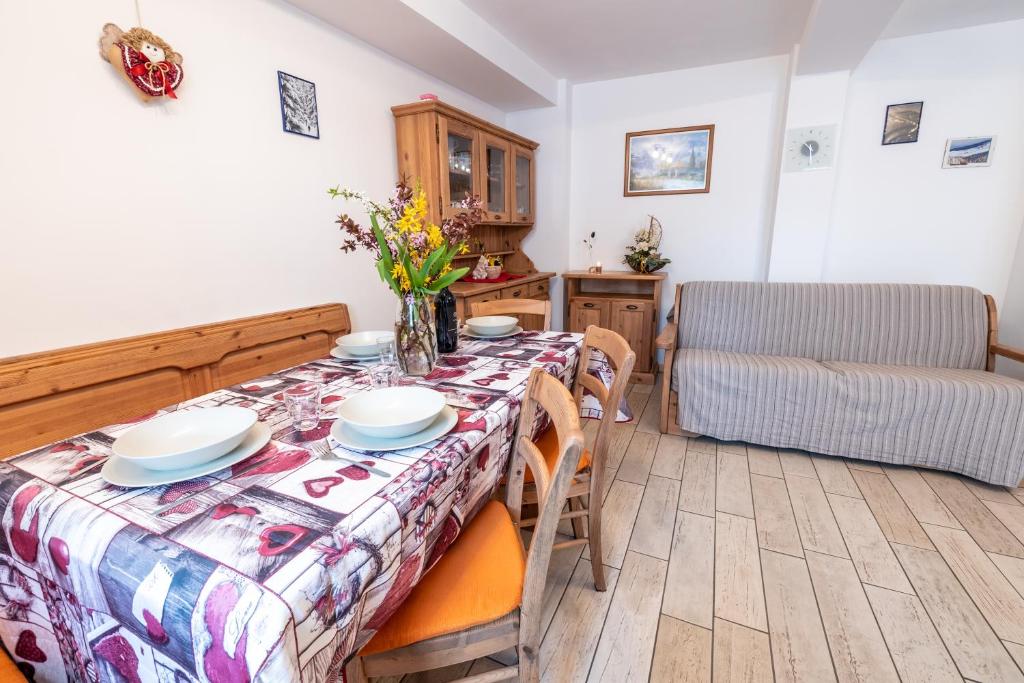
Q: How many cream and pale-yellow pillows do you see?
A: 0